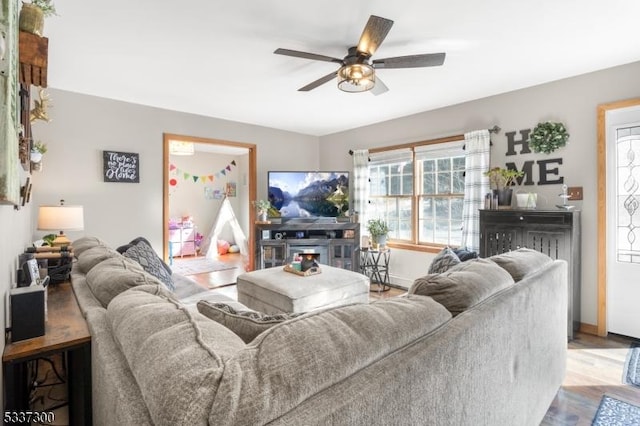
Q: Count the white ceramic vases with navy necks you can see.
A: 0